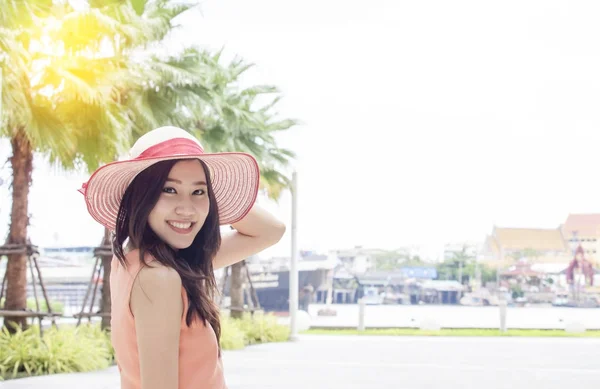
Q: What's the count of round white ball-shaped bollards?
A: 3